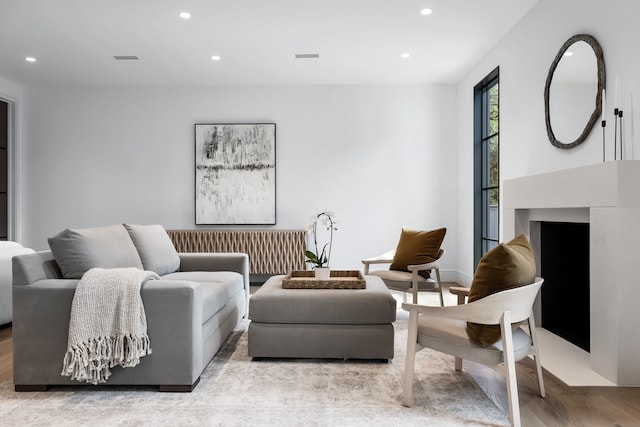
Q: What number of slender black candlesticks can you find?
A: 3